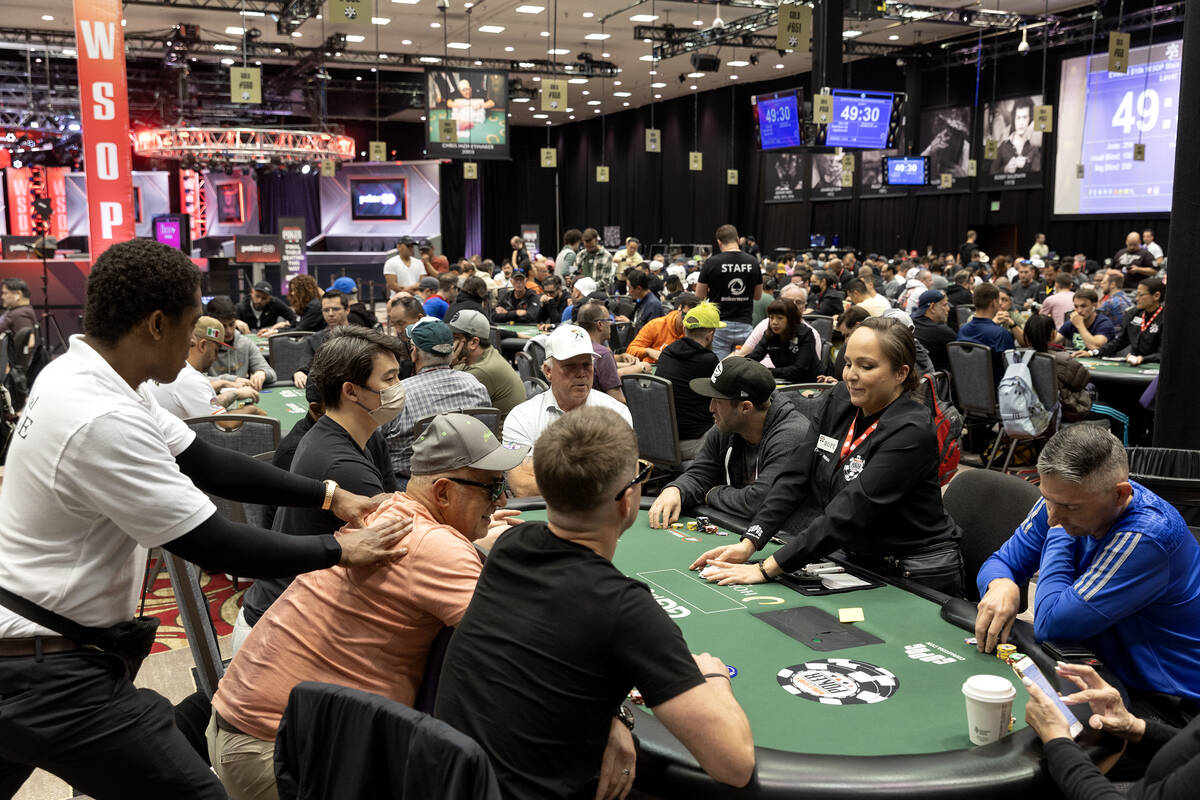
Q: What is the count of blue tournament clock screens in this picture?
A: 4